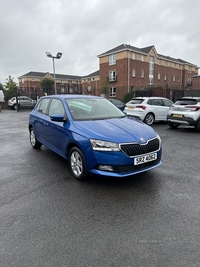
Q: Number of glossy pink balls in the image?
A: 0